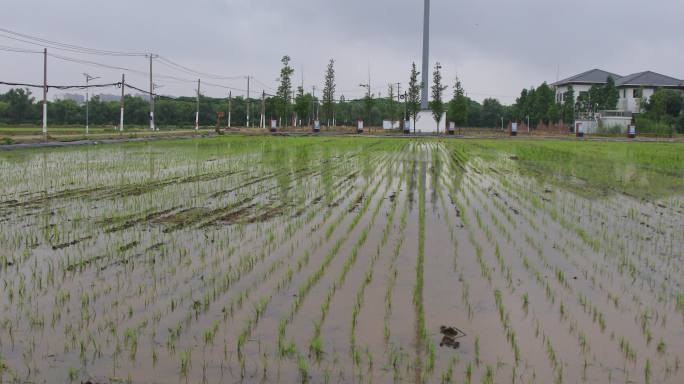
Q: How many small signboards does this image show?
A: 8